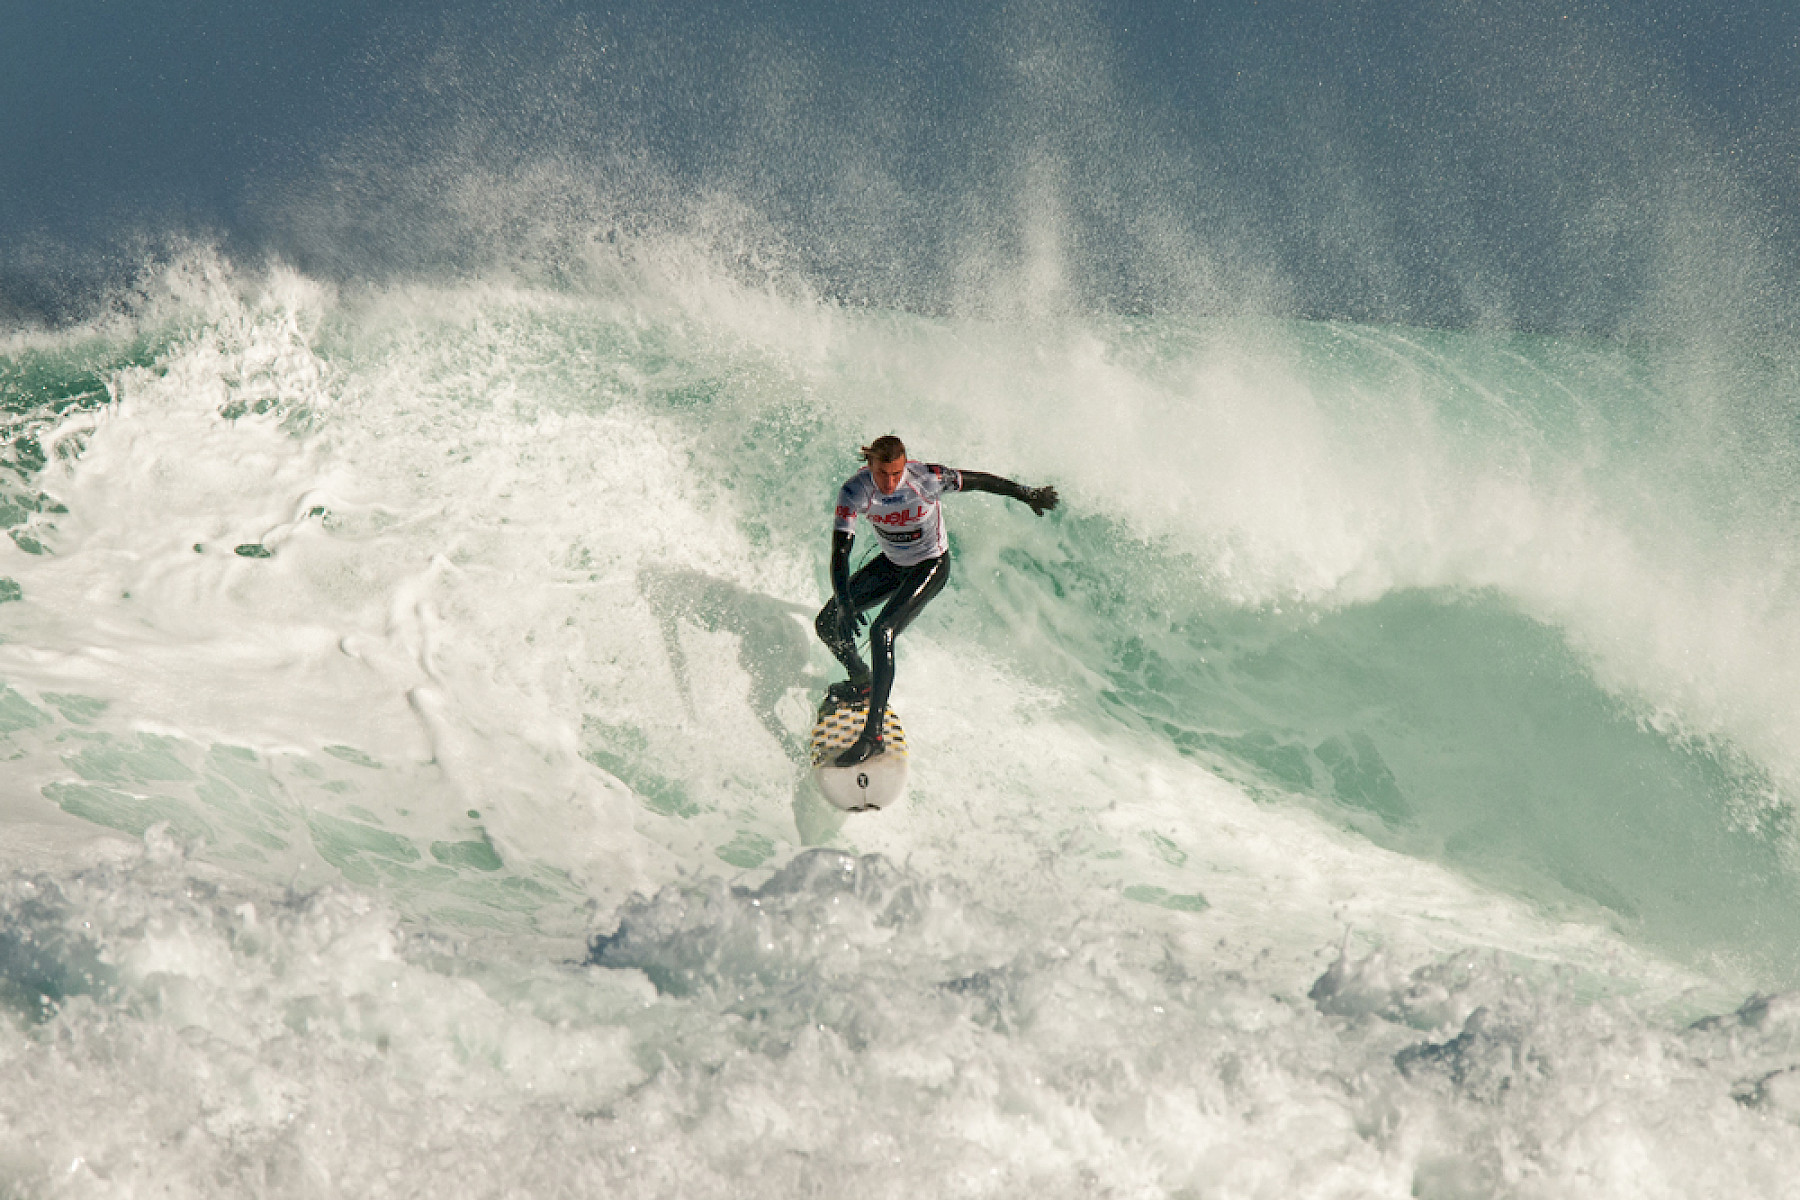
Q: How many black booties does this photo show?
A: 2